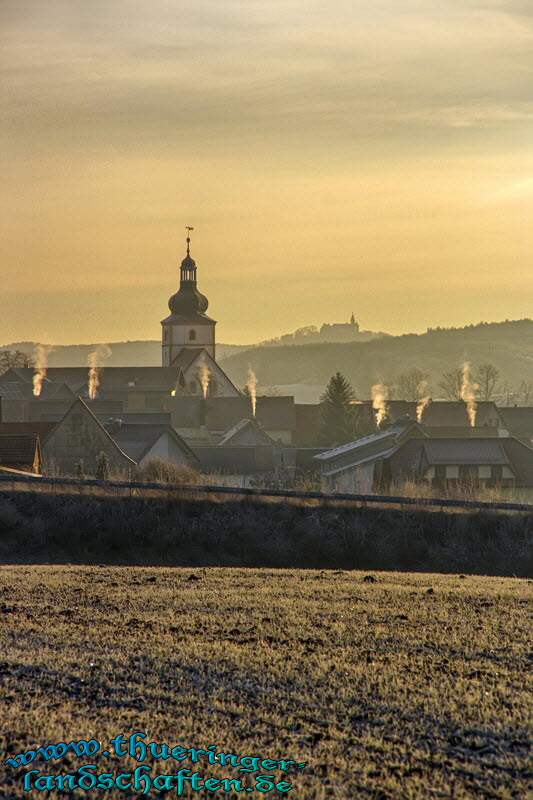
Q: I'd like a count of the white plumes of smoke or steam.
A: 7